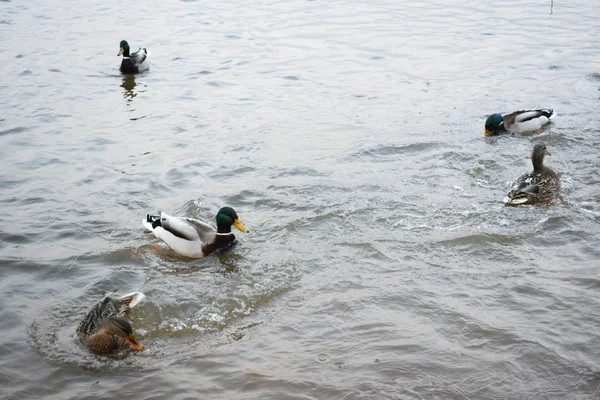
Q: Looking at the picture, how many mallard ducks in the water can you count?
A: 5